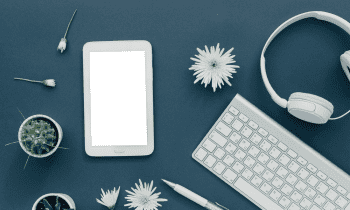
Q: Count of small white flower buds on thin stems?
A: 2